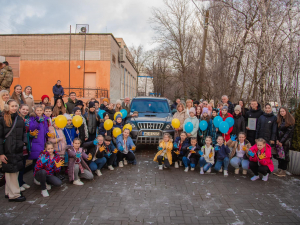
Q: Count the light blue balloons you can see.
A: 7